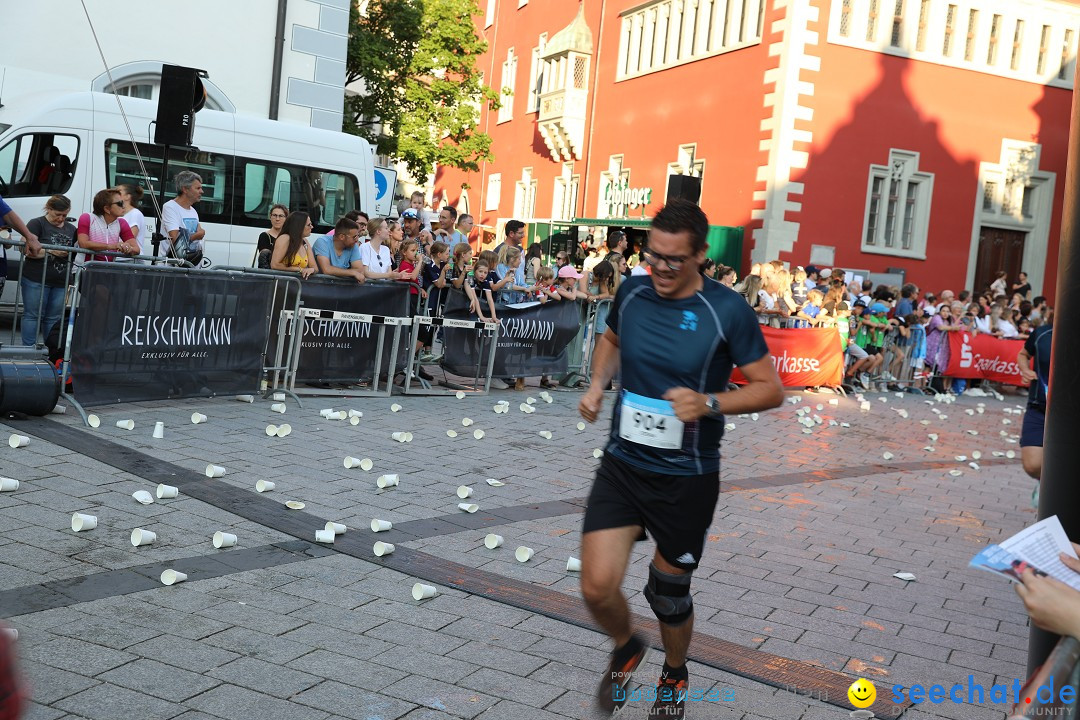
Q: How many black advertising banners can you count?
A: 3